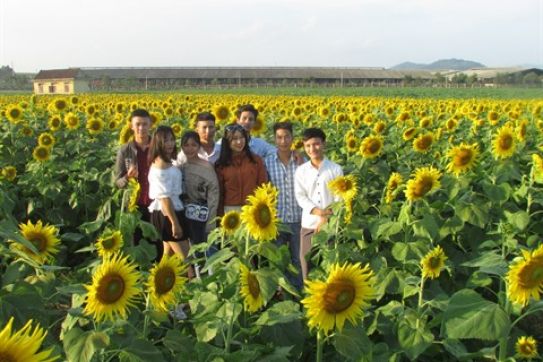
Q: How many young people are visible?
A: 8